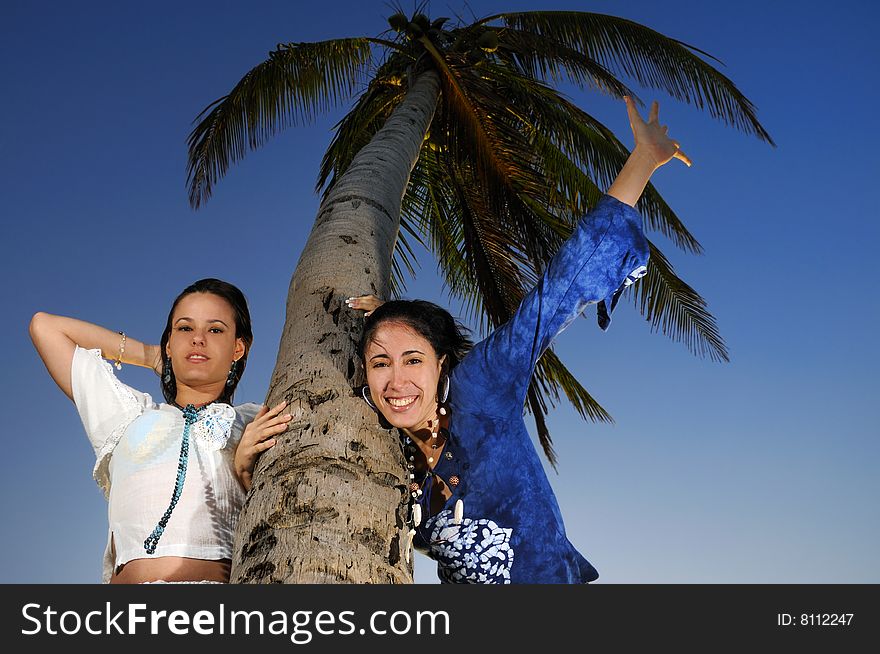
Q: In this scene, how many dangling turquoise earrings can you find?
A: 2